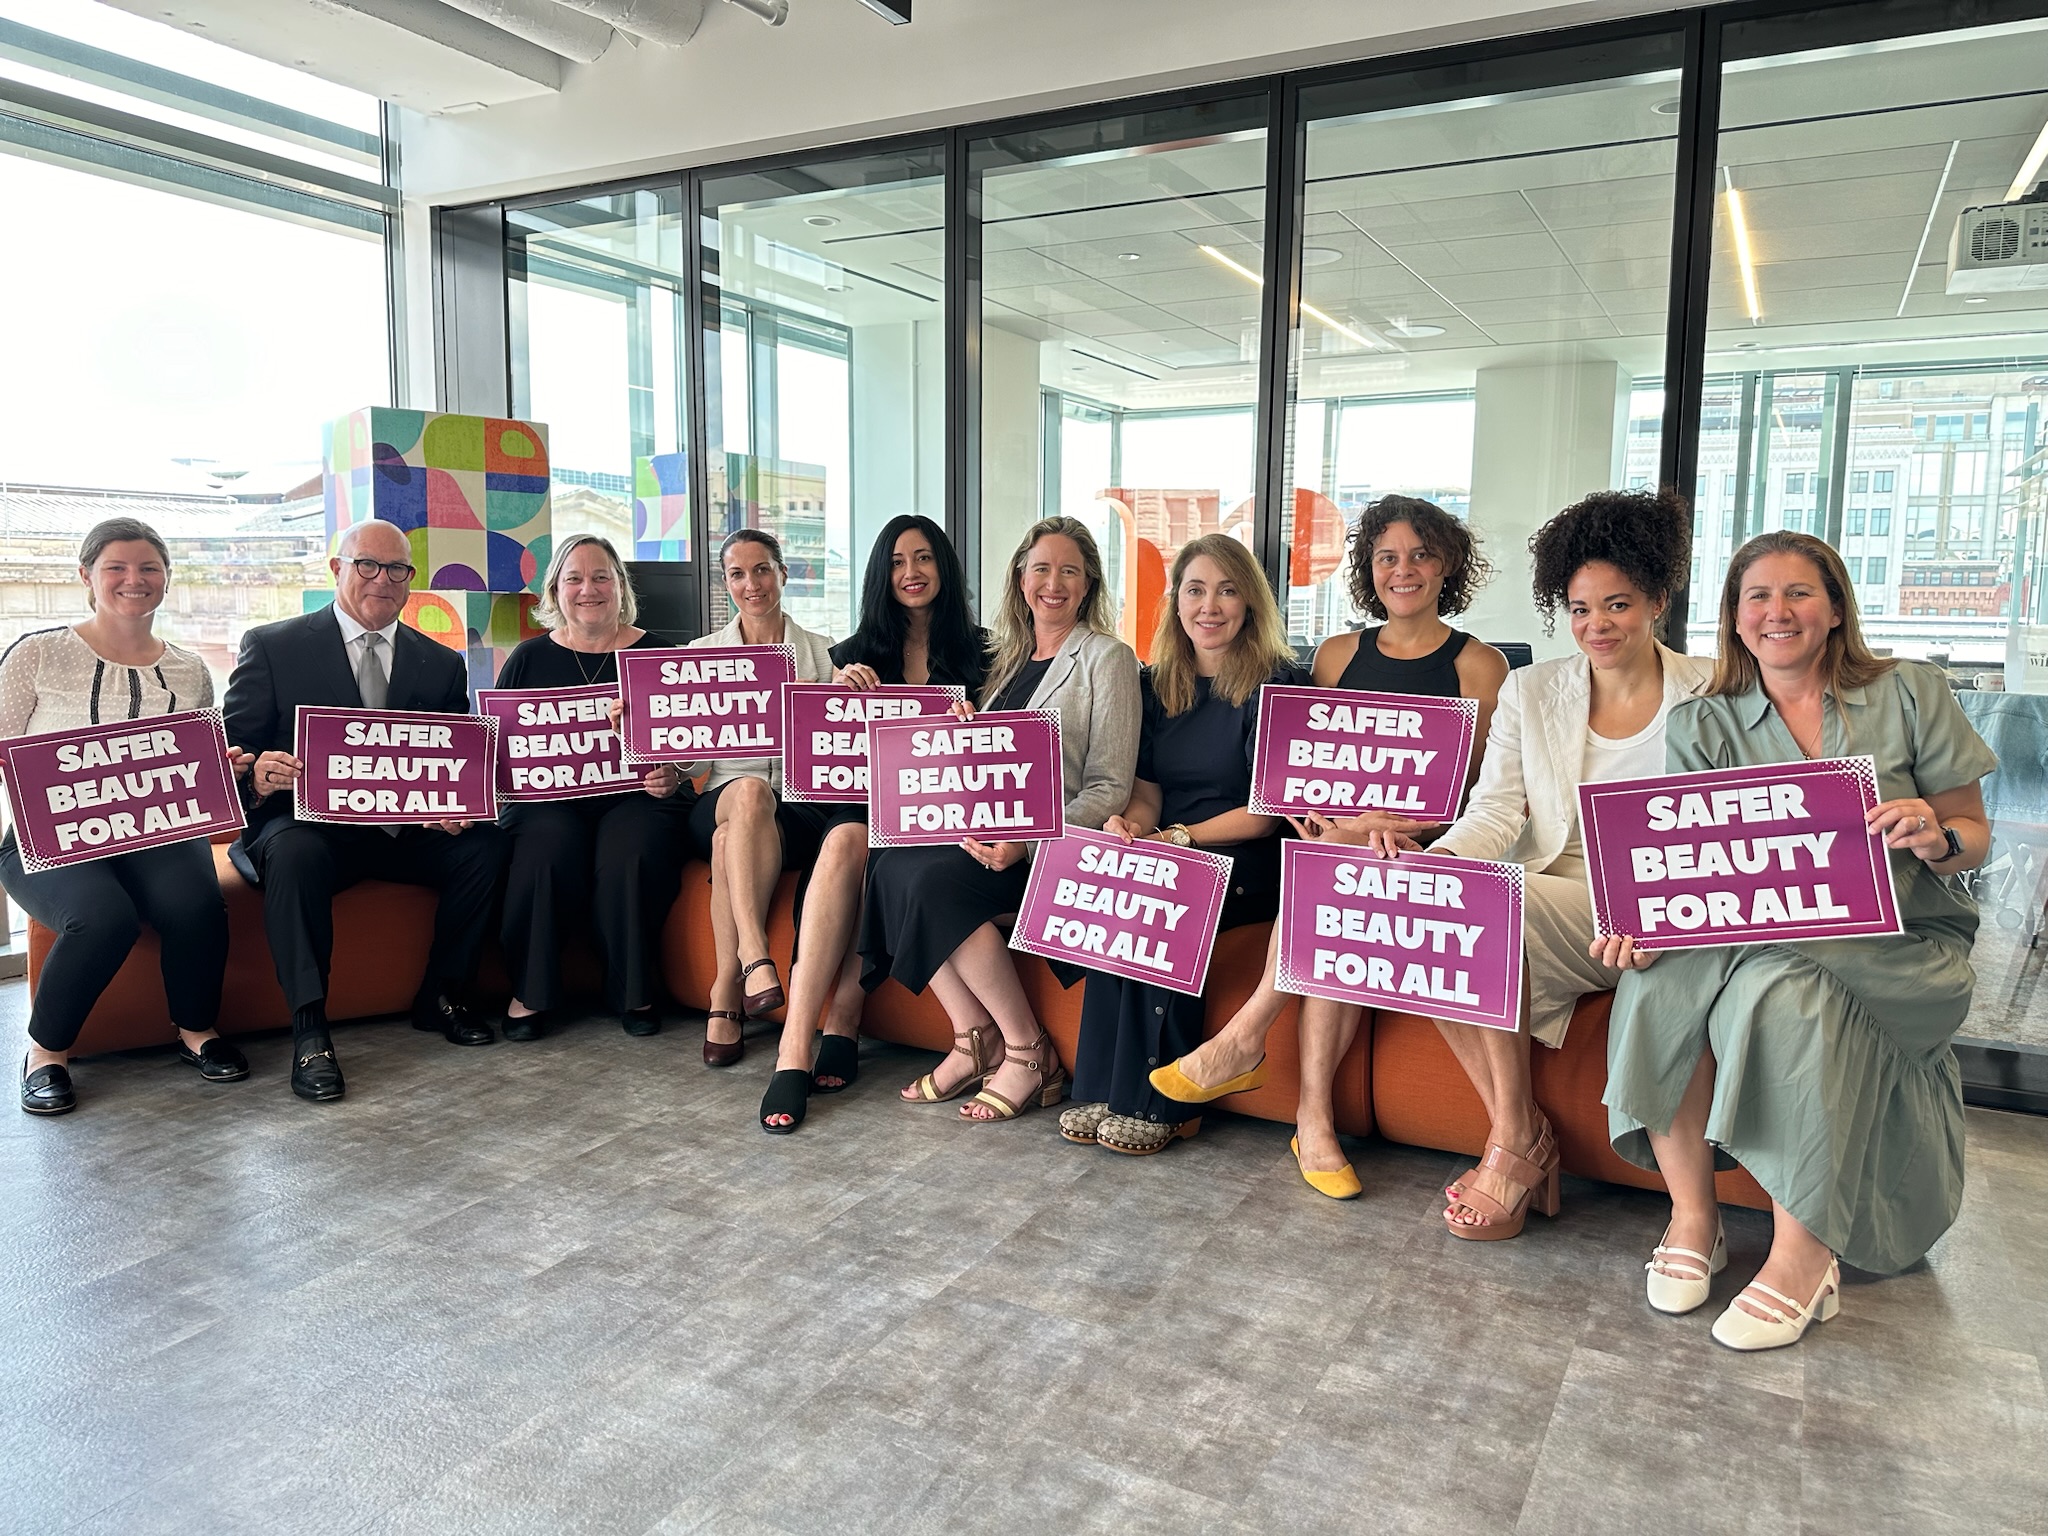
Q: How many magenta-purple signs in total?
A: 10